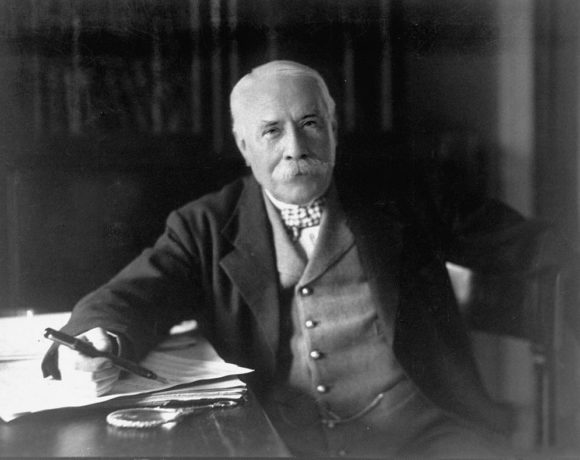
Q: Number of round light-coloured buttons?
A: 4